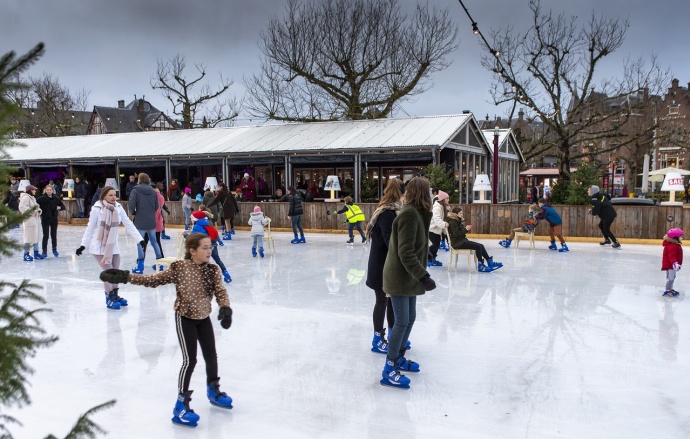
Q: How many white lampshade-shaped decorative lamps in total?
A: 7